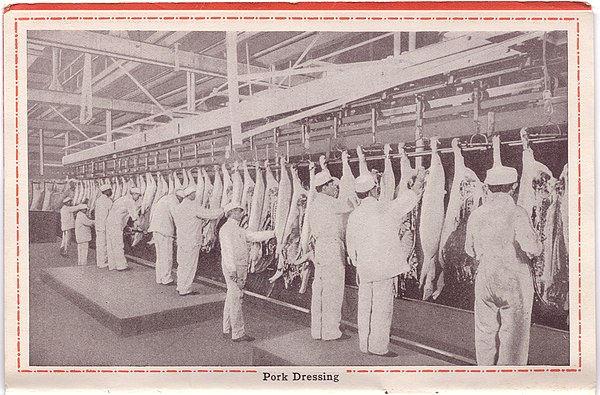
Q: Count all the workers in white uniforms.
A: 10